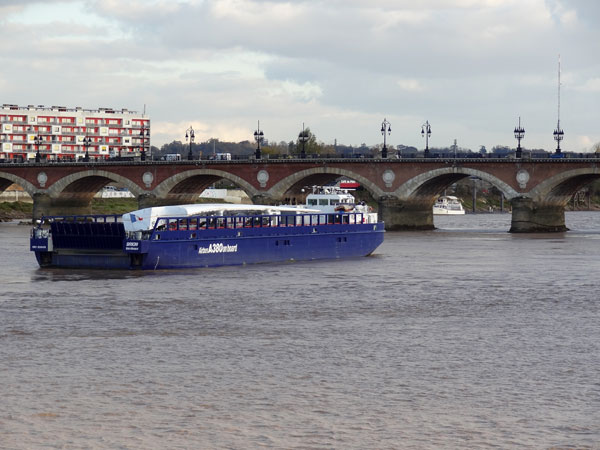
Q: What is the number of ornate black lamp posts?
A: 10